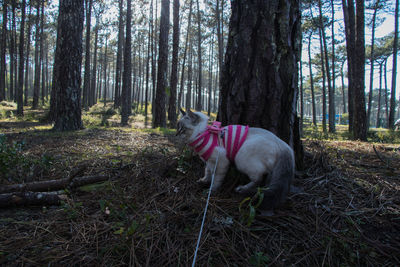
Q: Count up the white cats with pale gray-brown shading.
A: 1